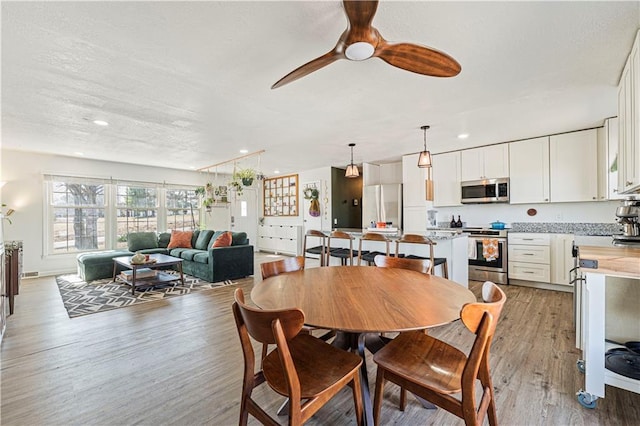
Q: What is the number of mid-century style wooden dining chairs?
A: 4